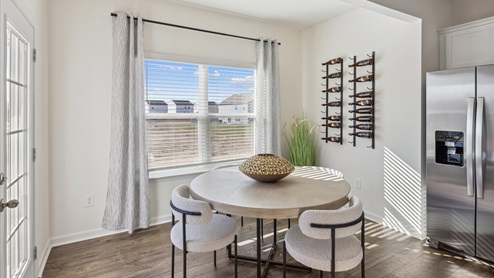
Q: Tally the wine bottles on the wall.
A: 15